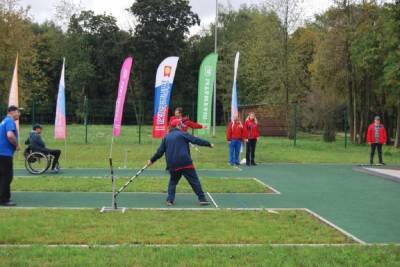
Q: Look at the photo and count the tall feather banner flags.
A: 6